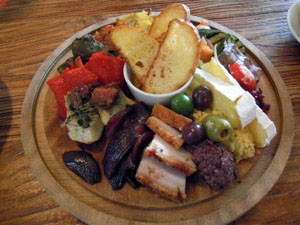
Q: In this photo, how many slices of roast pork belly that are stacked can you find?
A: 4